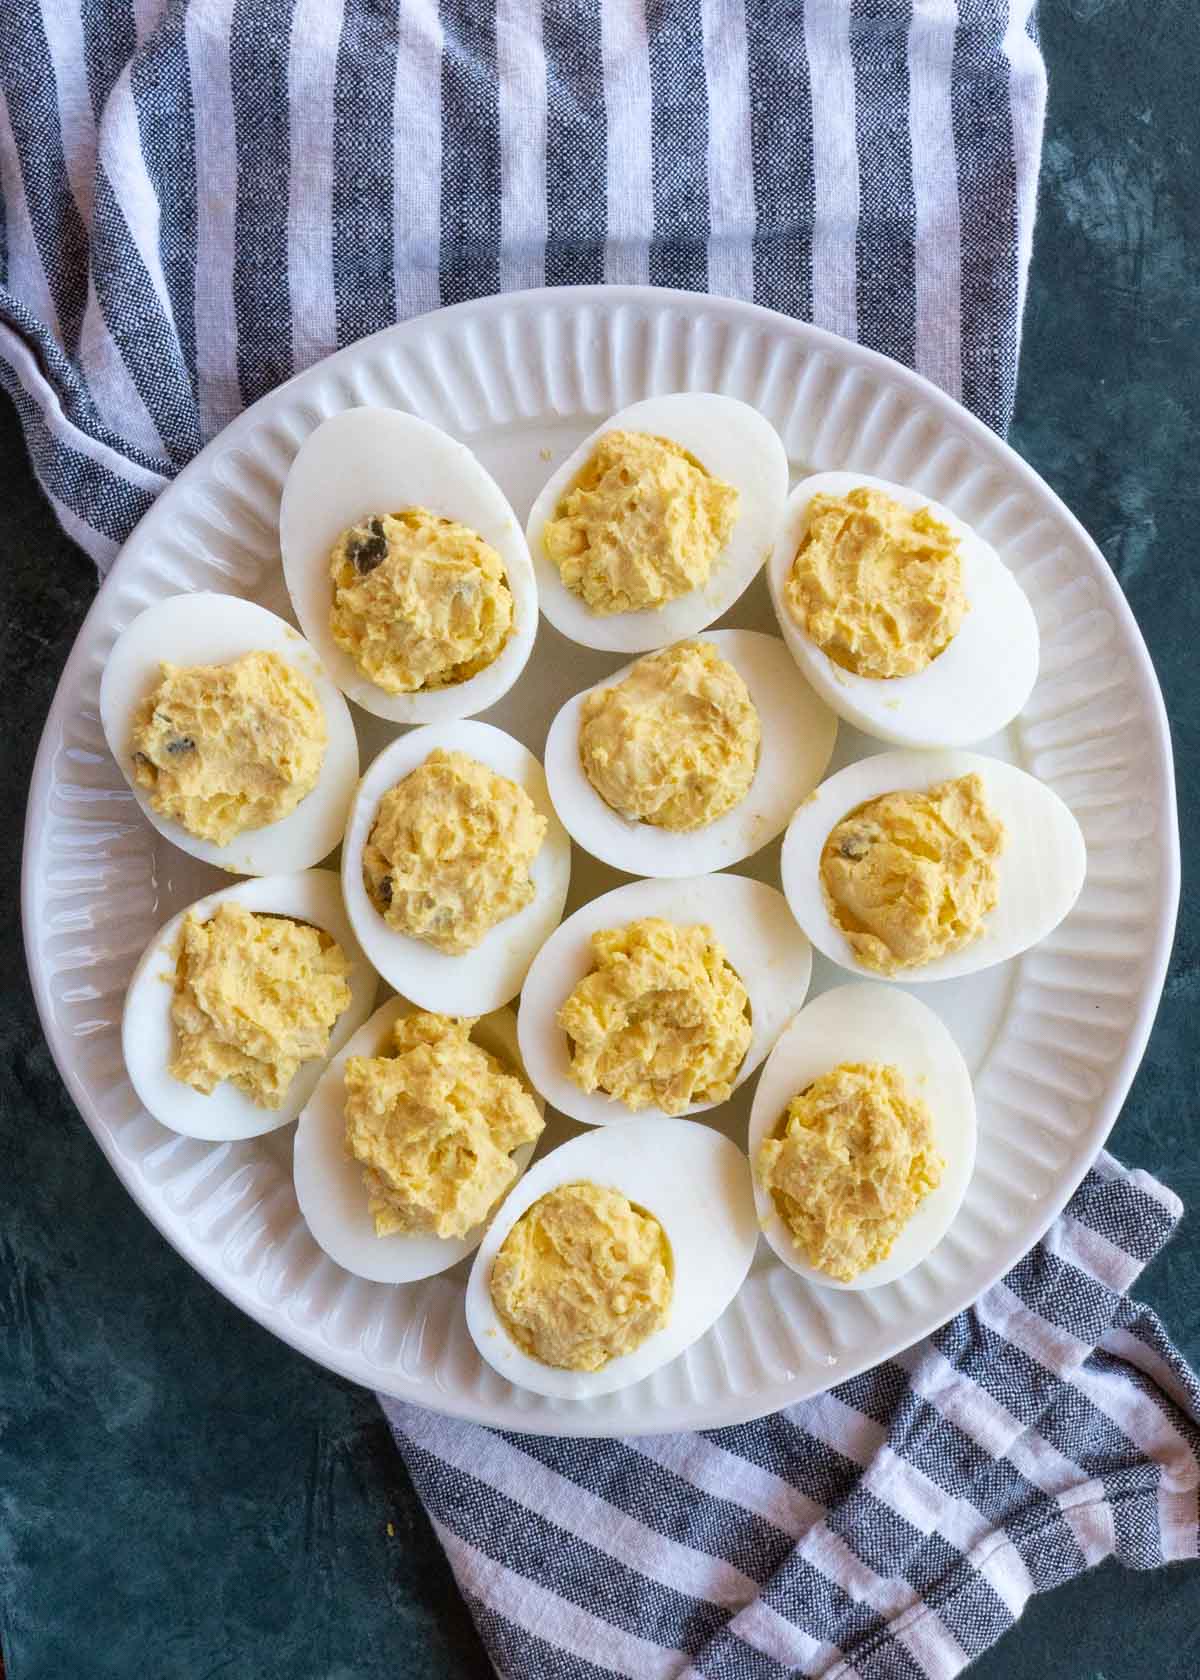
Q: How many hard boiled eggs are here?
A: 12